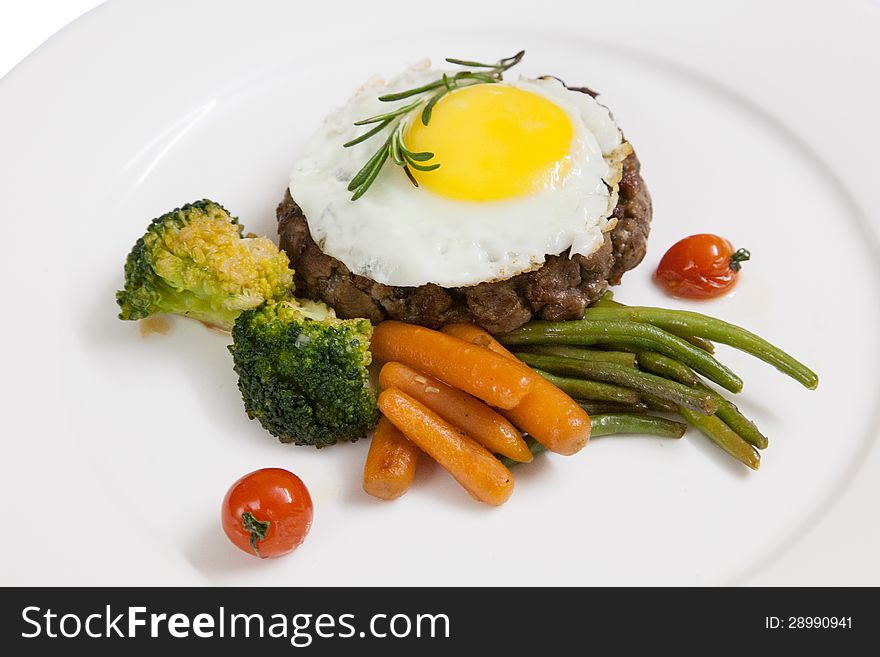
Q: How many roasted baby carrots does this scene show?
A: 5